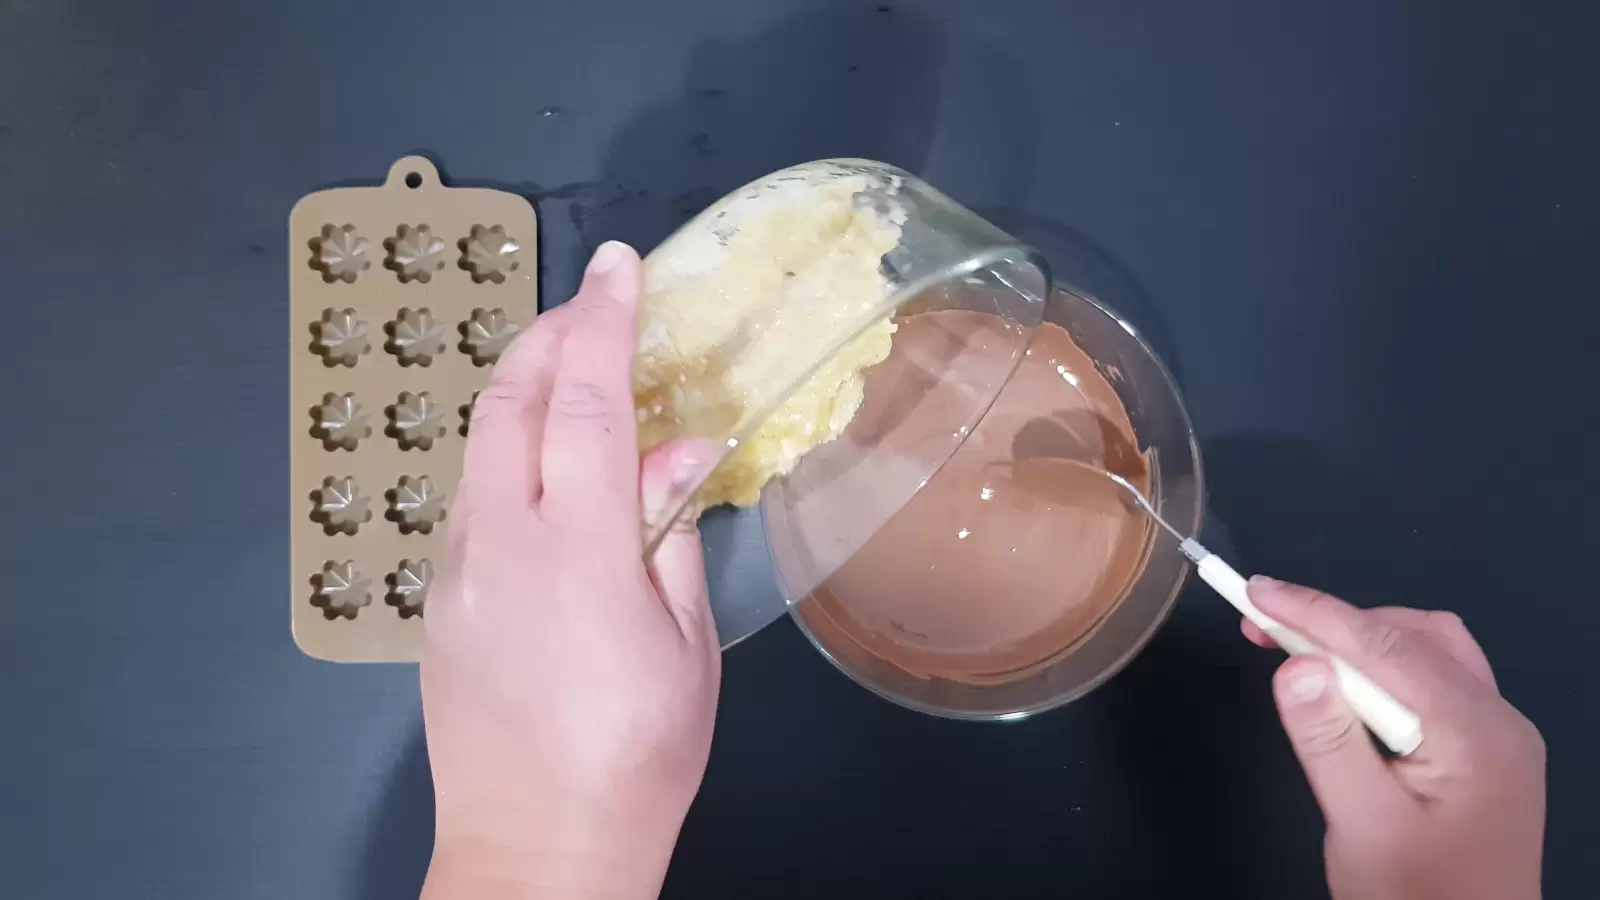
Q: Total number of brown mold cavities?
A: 13